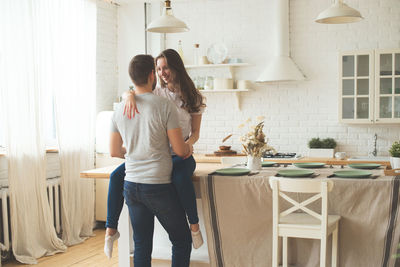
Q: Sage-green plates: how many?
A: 6